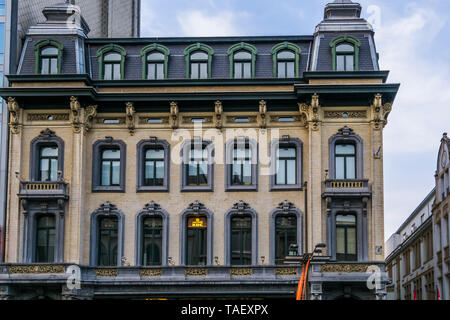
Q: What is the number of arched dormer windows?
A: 7